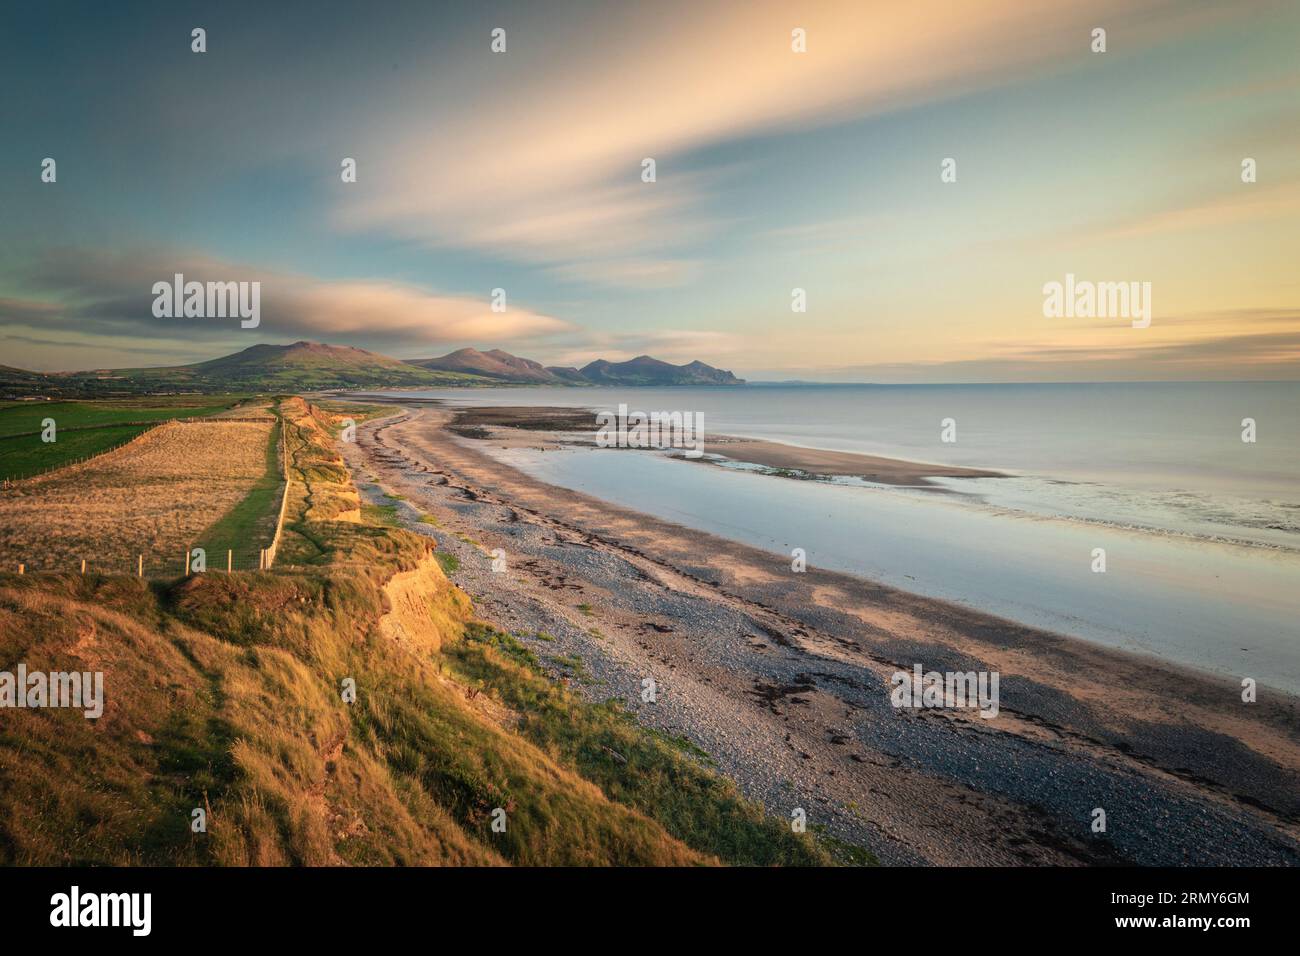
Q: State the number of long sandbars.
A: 1